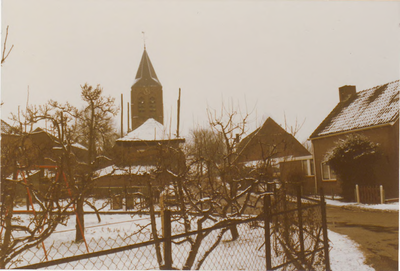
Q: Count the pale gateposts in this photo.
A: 2